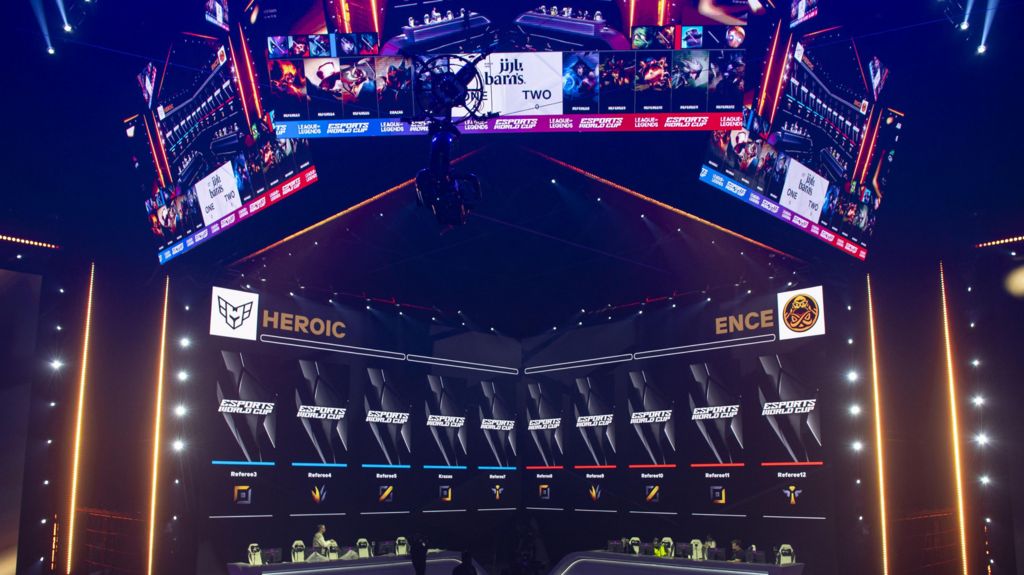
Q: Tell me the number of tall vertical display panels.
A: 10